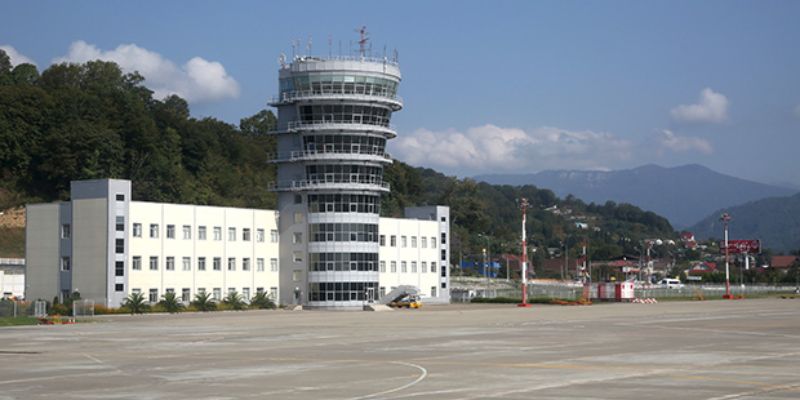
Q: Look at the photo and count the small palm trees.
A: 5